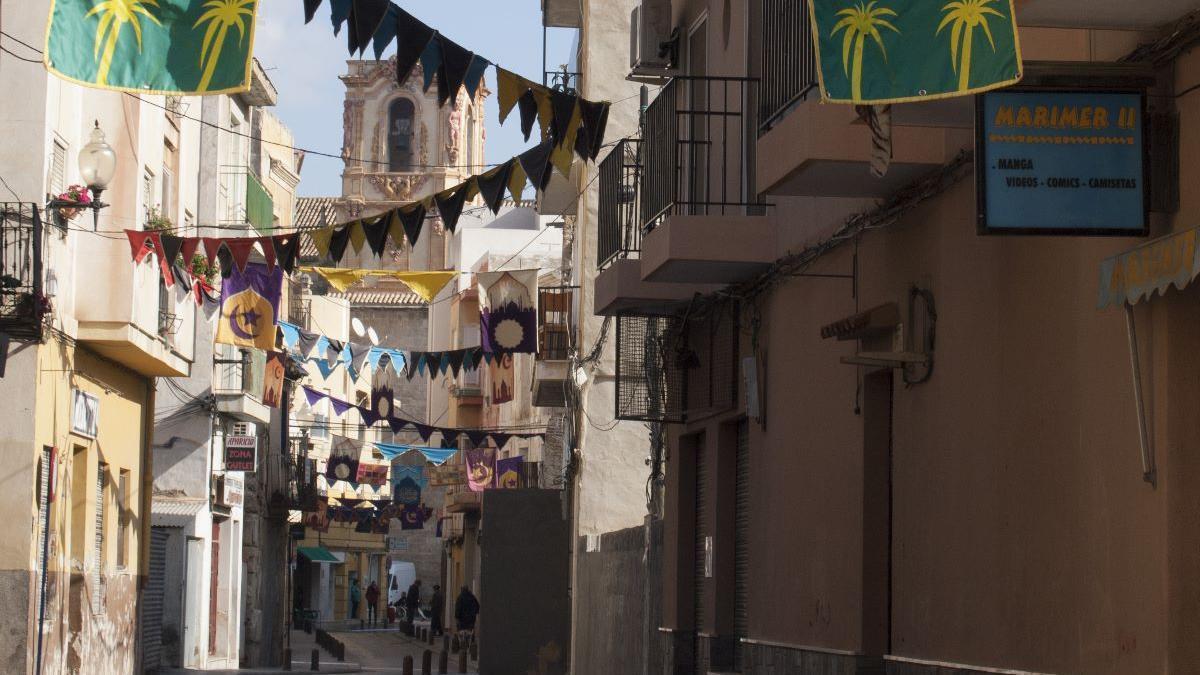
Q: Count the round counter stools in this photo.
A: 0